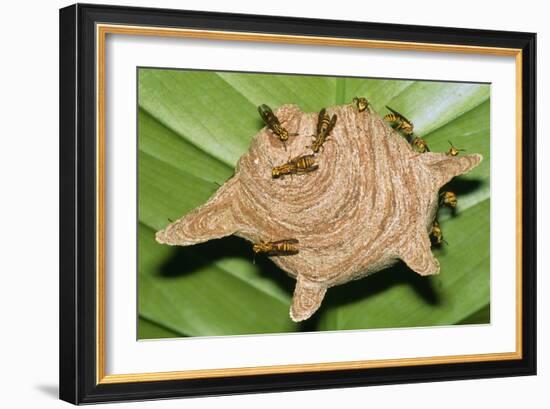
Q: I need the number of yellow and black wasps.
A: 10